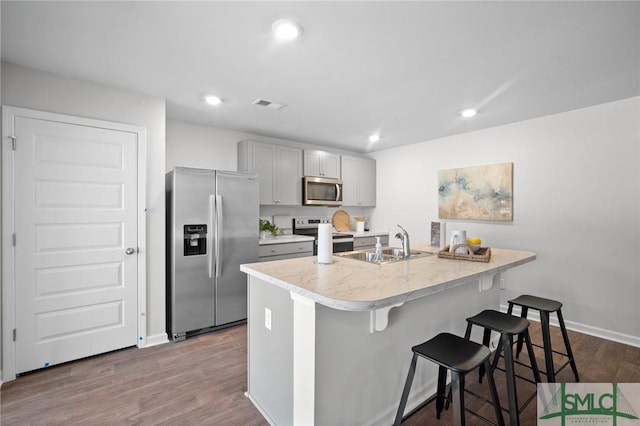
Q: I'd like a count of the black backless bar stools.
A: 3